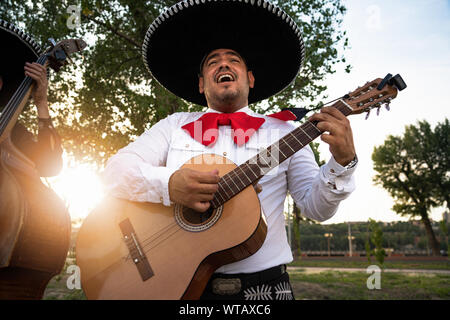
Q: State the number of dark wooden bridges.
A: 1